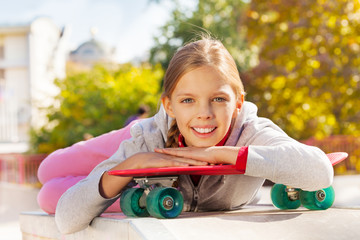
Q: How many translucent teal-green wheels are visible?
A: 4